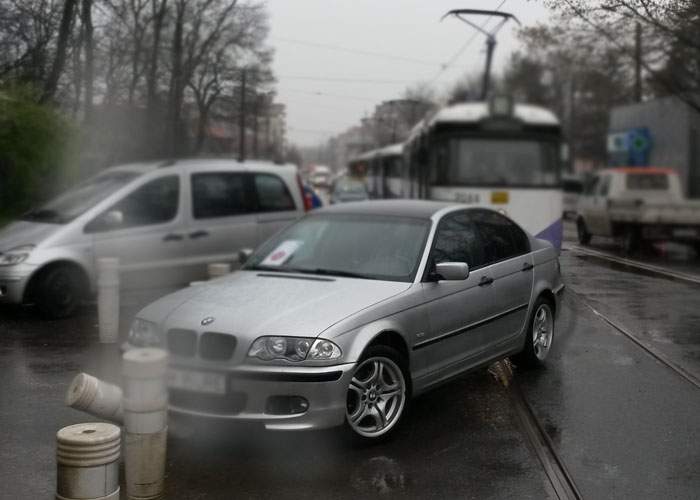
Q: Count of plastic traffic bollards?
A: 5